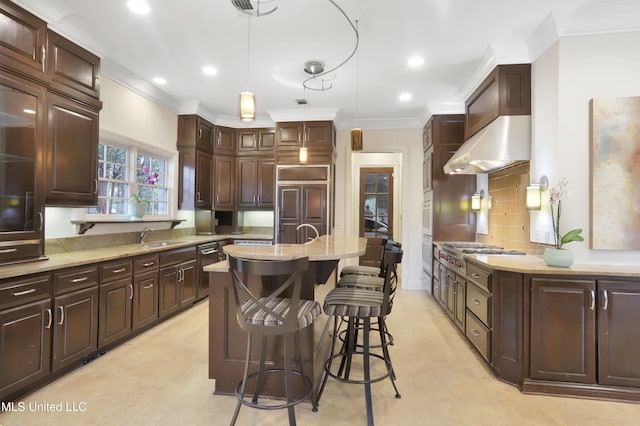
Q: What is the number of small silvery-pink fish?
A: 0